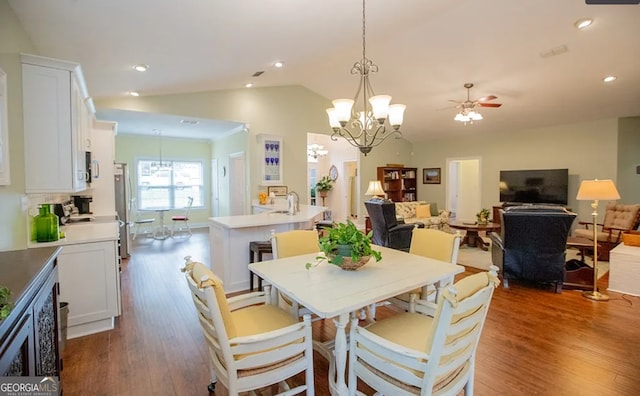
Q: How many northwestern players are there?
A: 0